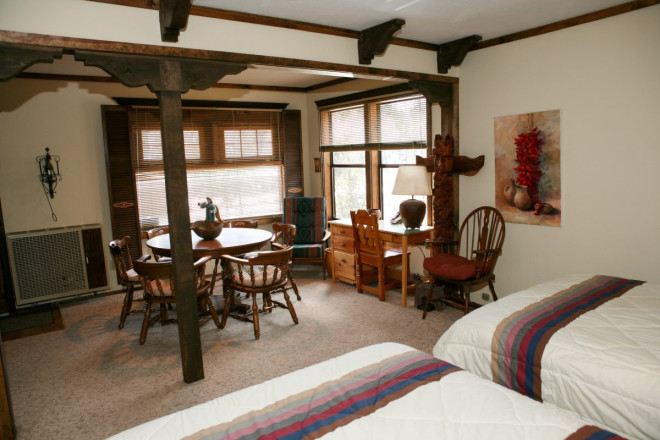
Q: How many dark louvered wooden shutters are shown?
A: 2